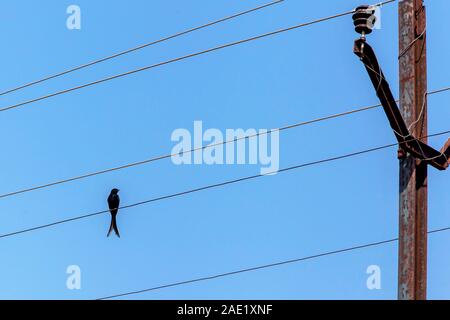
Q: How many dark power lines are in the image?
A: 5